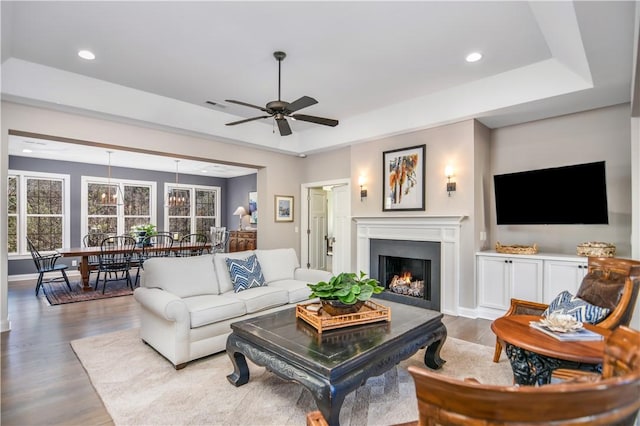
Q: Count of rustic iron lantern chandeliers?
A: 2